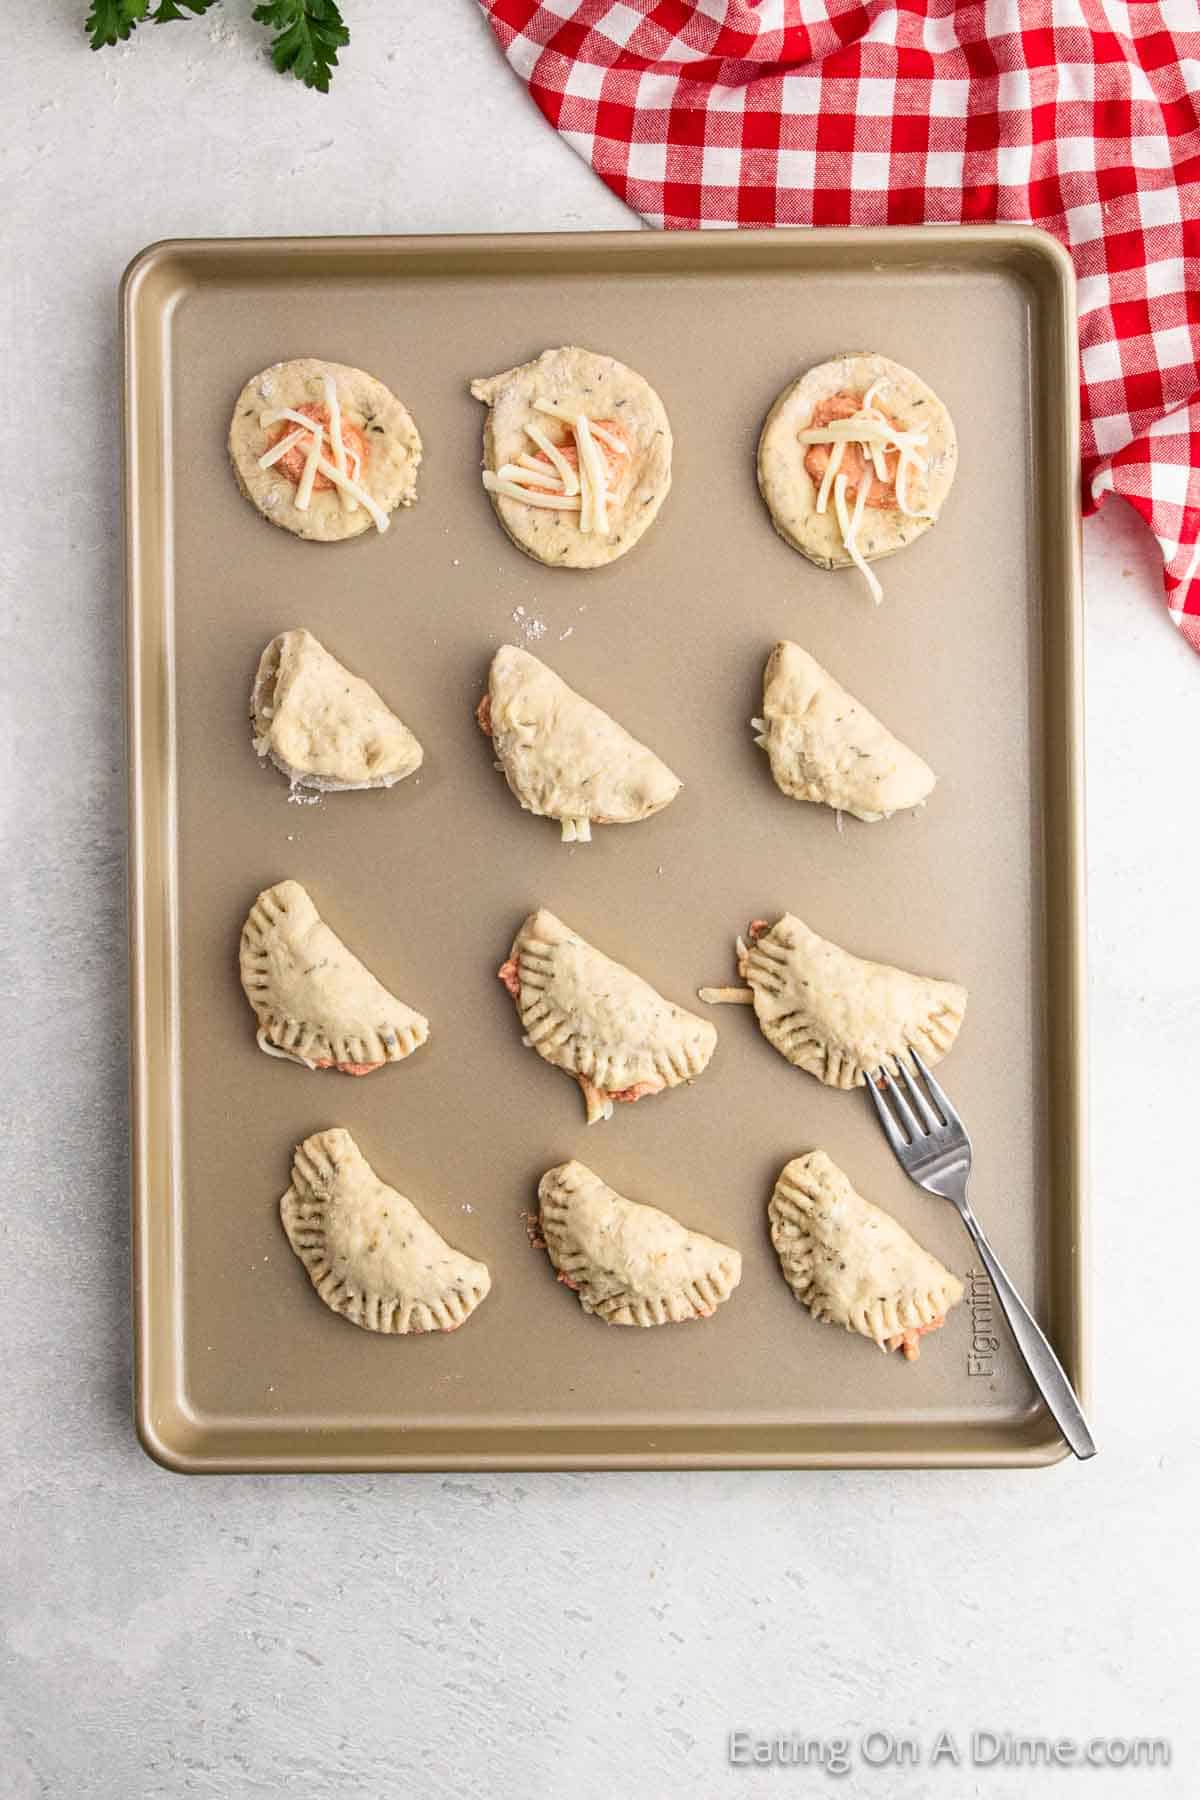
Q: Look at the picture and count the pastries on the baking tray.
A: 12